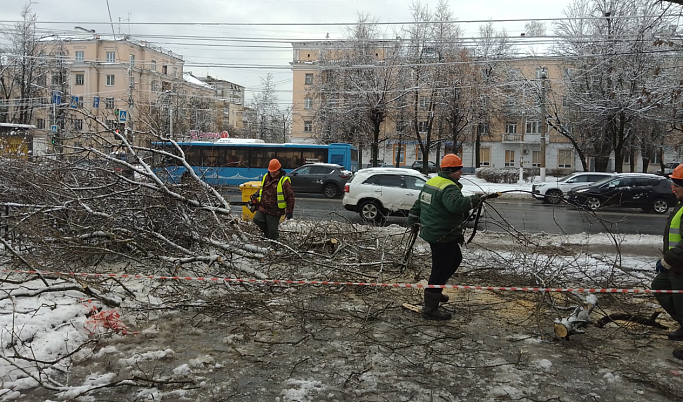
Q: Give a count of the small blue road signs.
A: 5